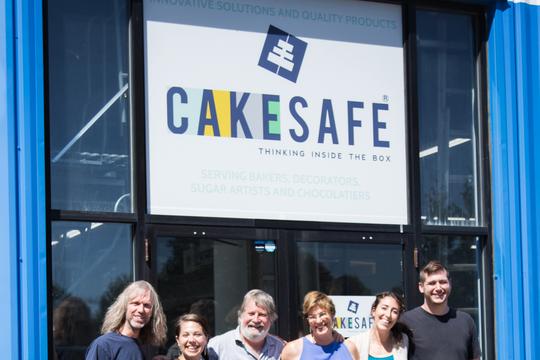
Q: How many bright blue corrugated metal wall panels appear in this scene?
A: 2